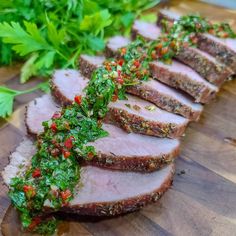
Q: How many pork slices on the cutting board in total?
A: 7